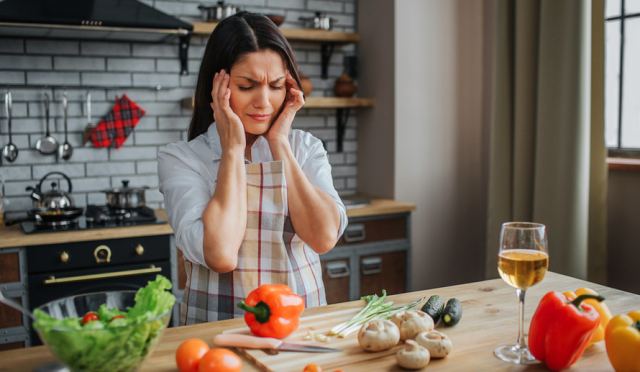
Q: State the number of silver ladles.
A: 3